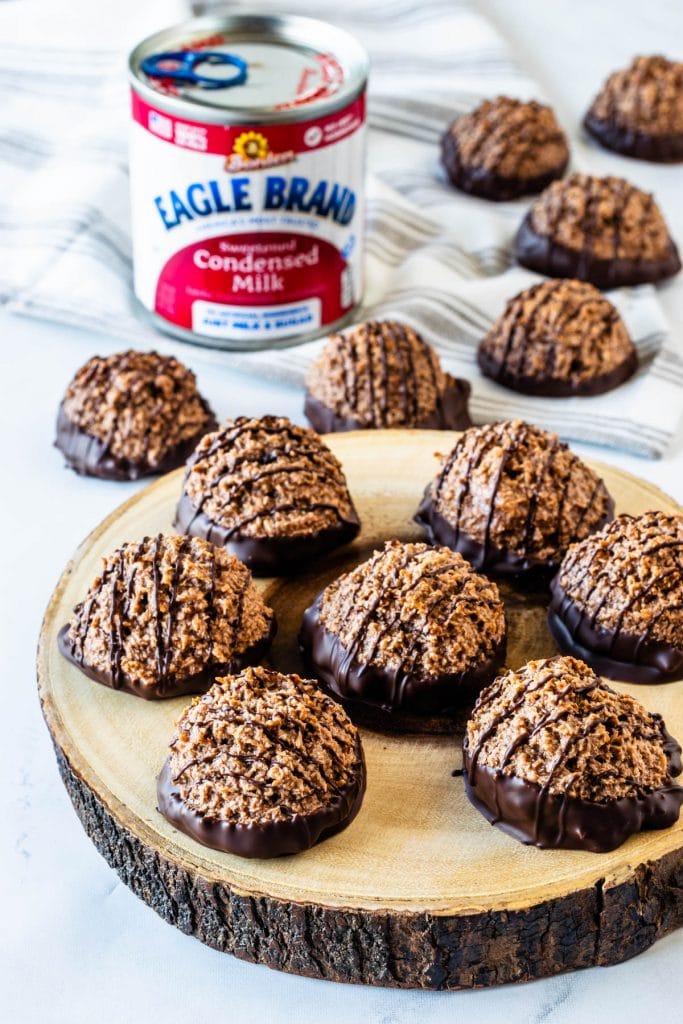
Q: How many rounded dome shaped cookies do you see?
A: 13